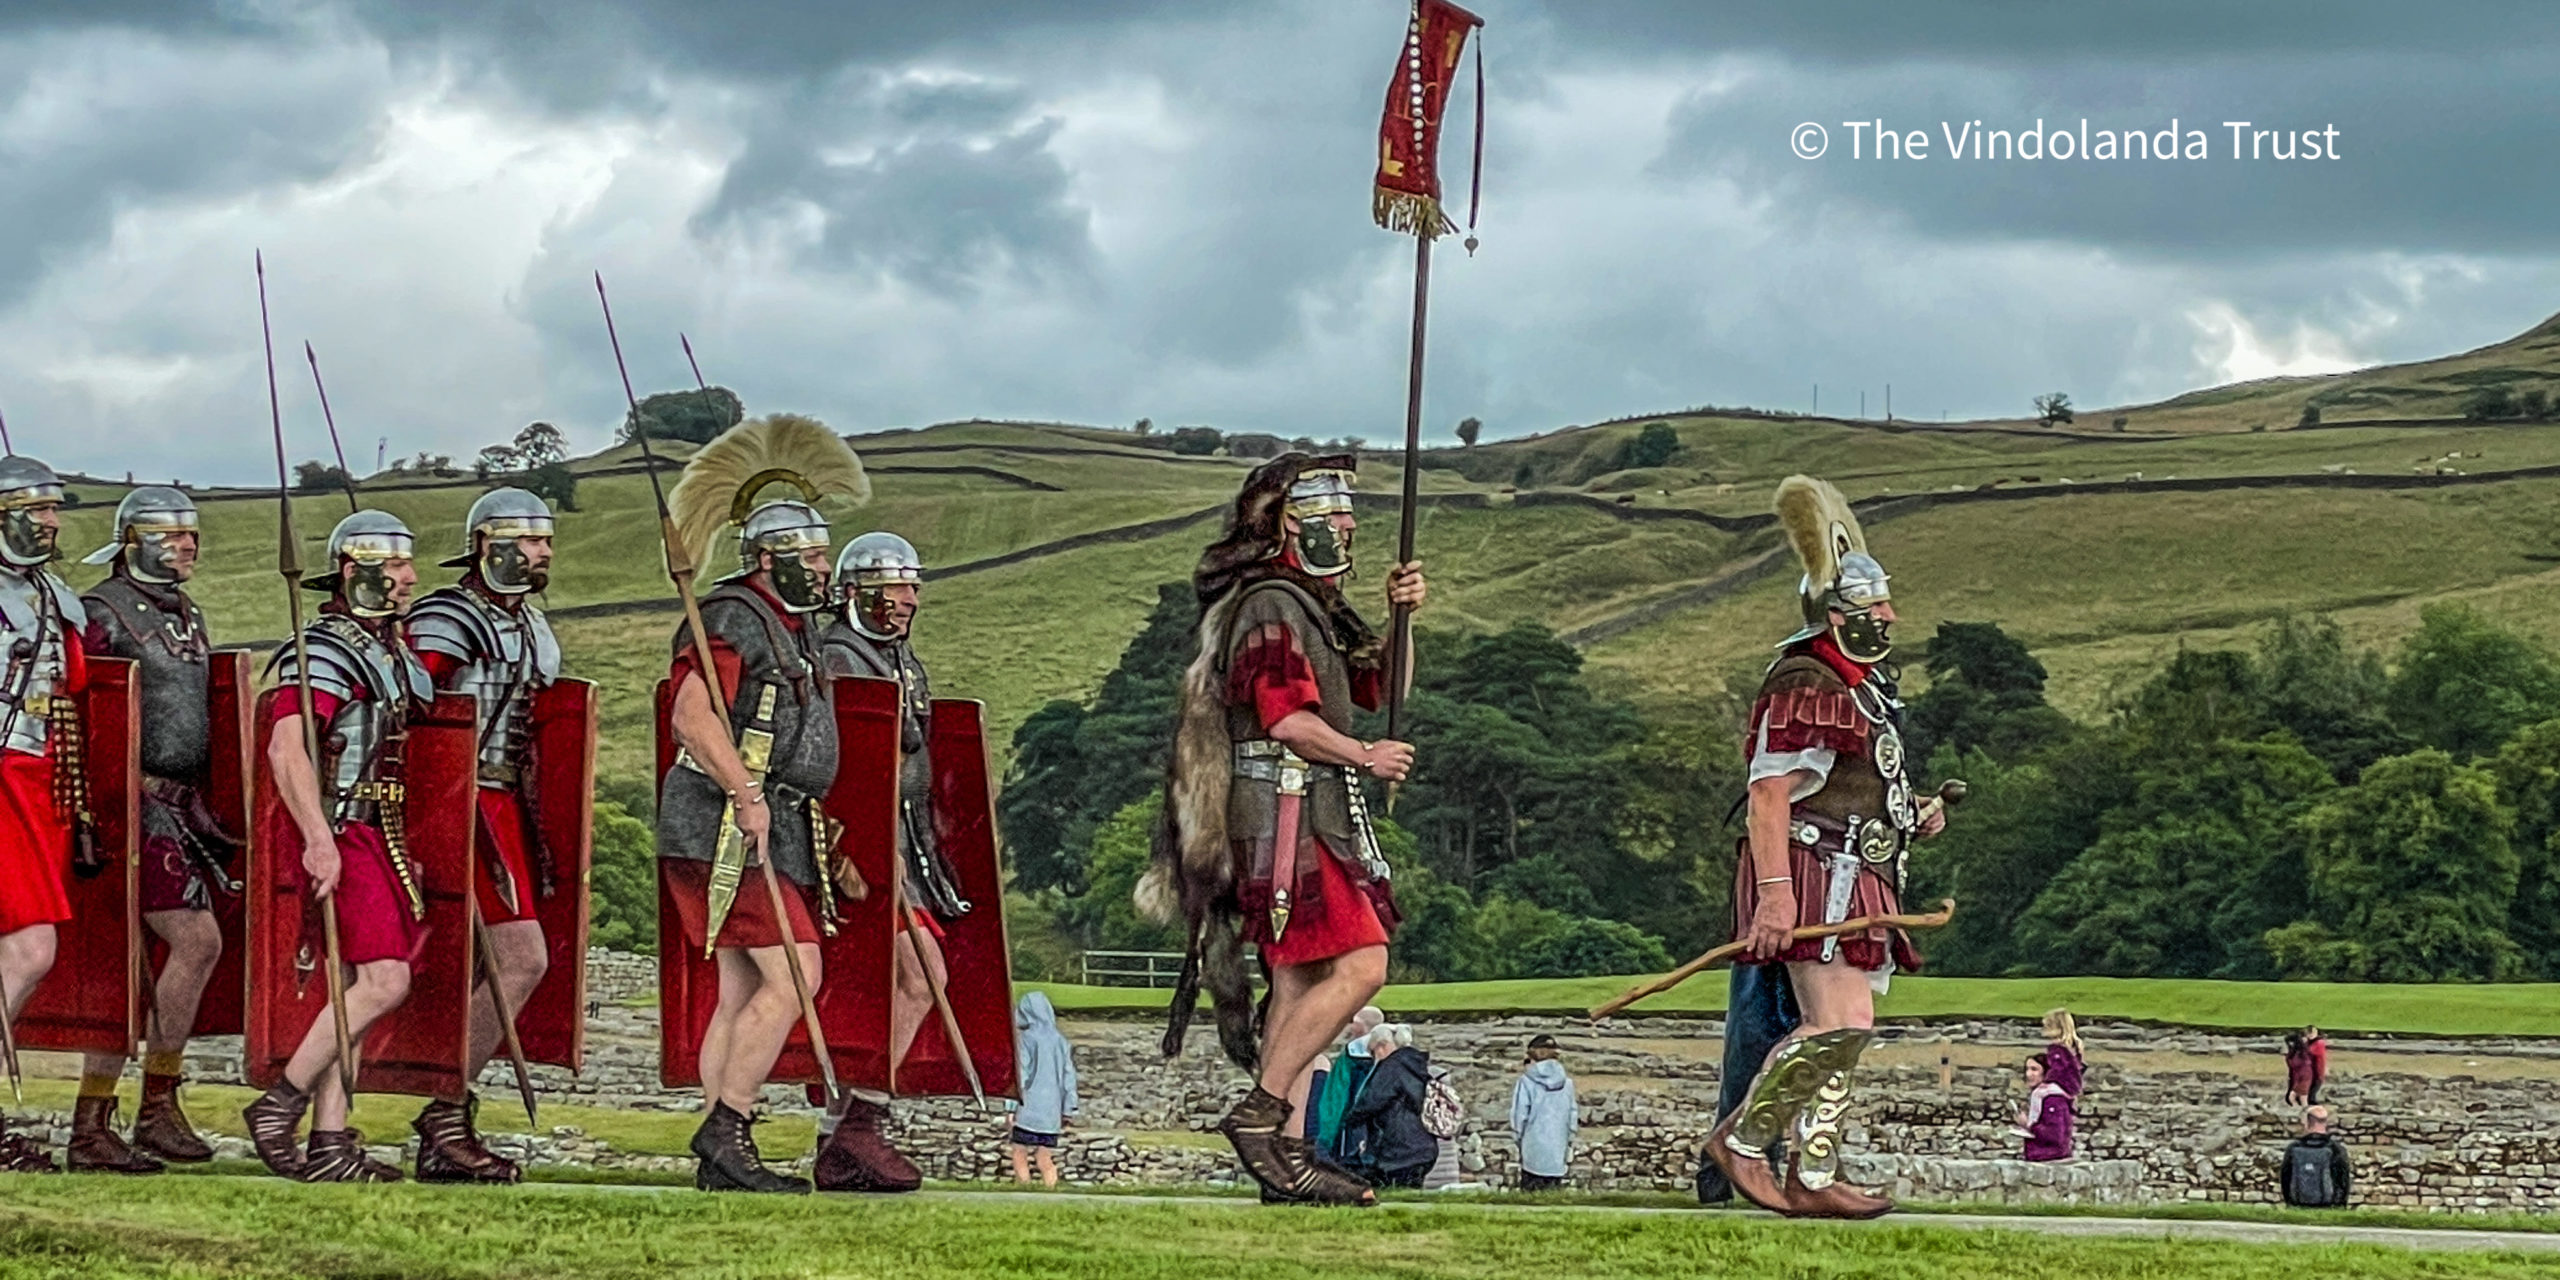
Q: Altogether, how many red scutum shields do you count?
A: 6